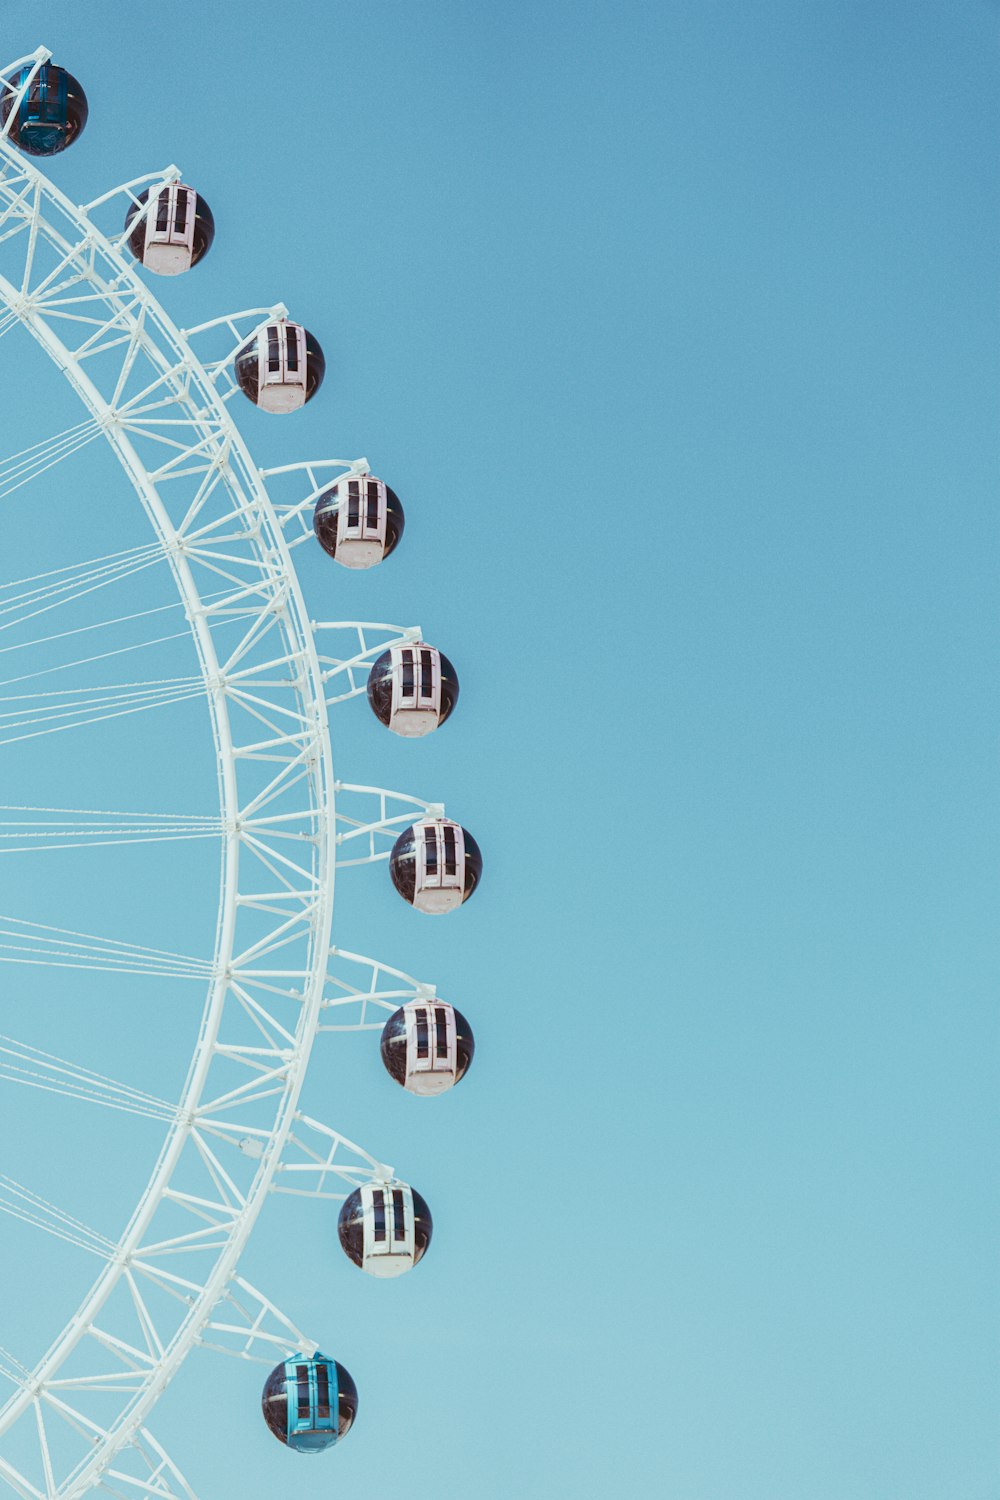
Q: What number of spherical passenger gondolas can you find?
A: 9